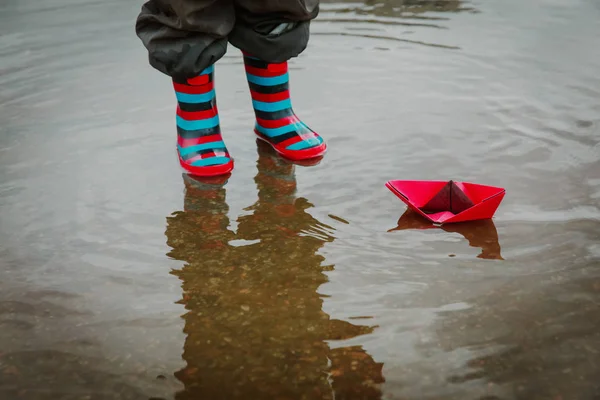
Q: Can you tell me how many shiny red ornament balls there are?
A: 0